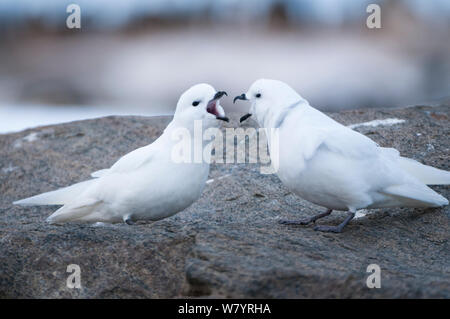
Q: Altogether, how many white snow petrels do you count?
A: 2